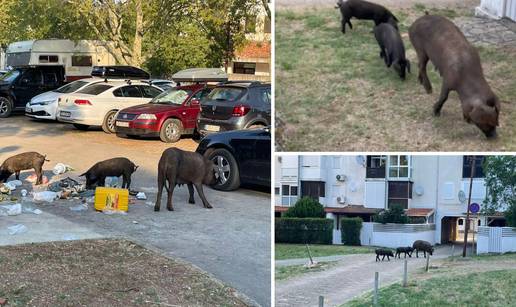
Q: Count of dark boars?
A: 9